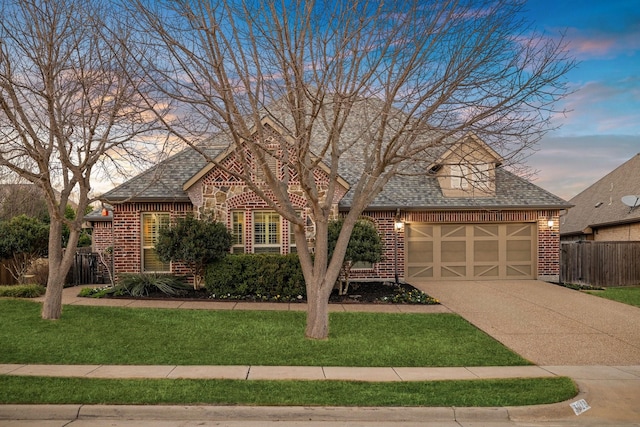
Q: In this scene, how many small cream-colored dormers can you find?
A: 1